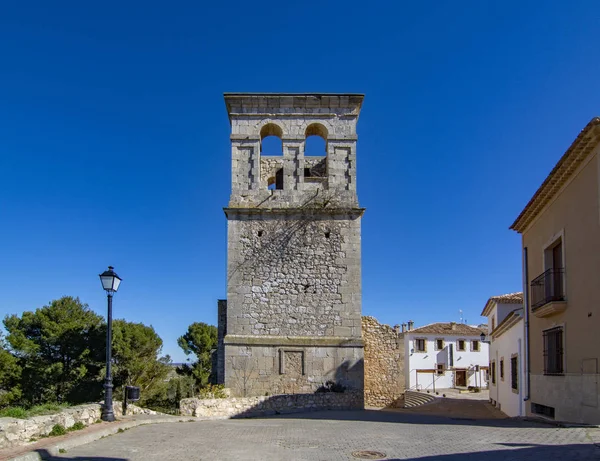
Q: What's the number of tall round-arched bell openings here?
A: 2